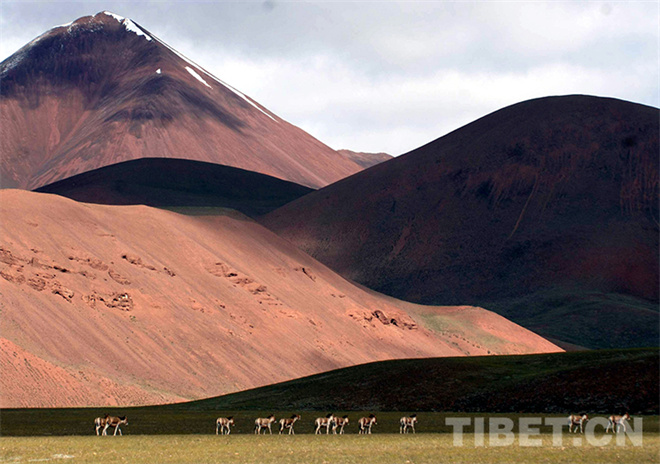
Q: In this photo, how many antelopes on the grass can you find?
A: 11